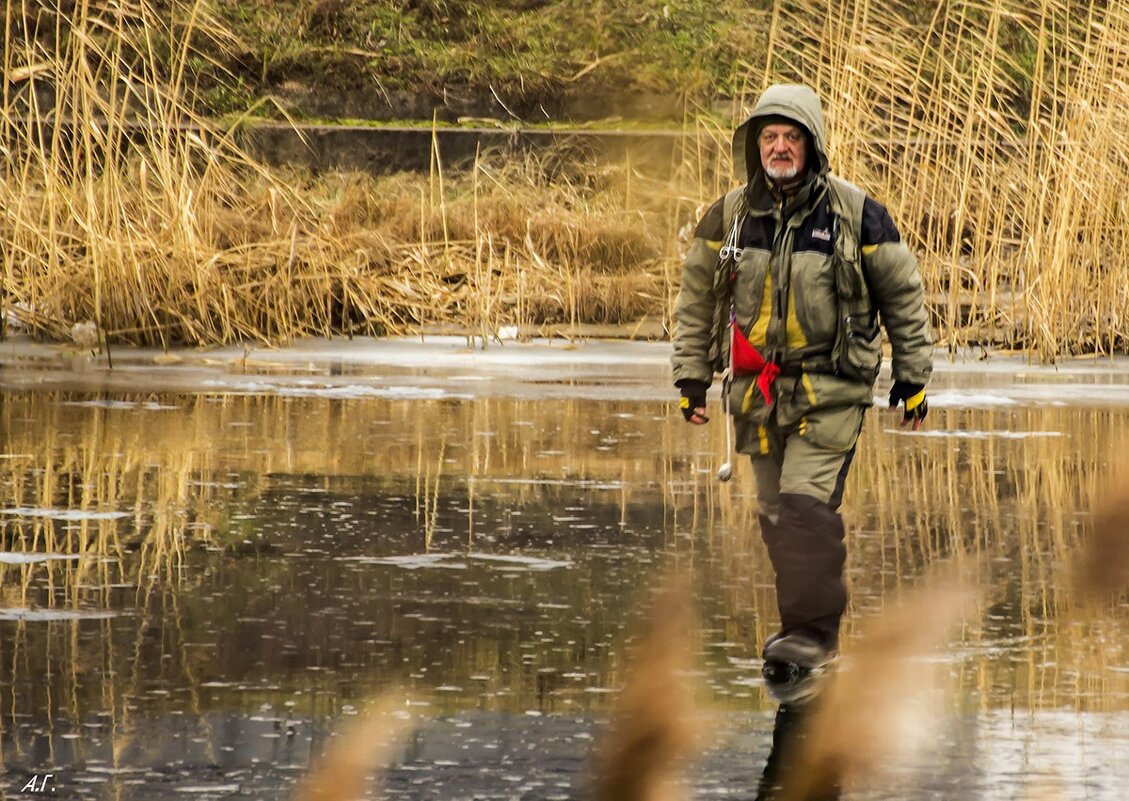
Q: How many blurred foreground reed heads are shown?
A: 4